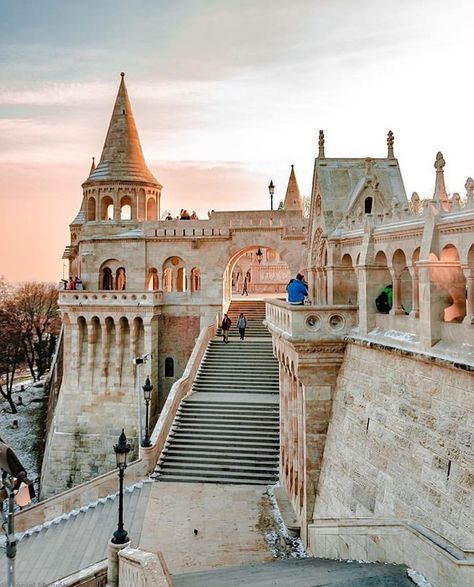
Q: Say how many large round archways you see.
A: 1